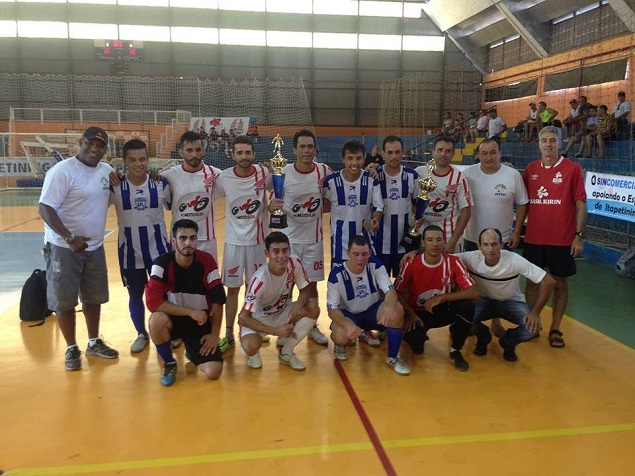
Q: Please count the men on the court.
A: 15